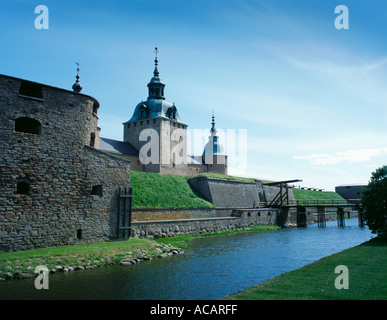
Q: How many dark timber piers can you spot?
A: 4